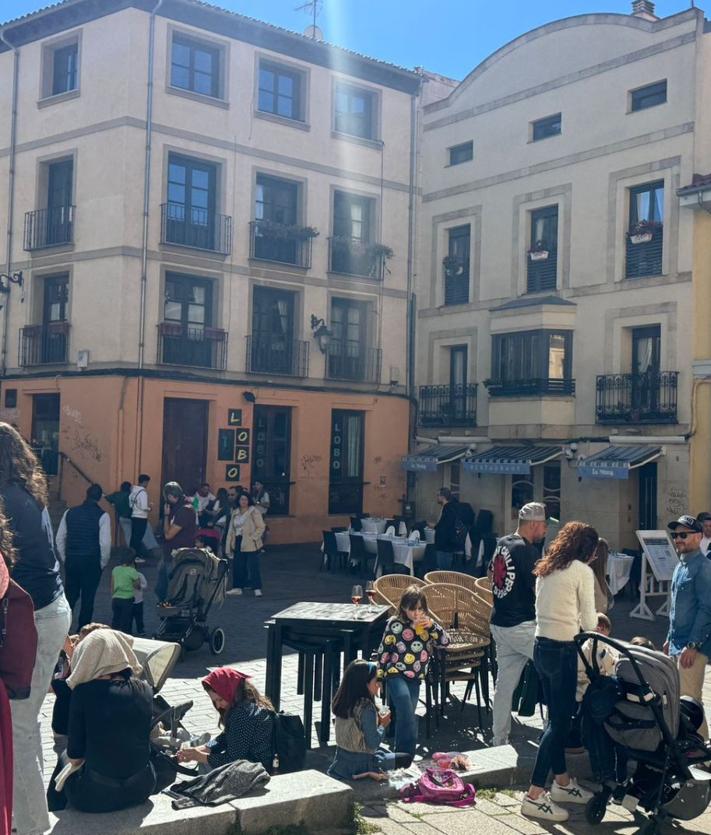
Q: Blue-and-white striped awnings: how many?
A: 3